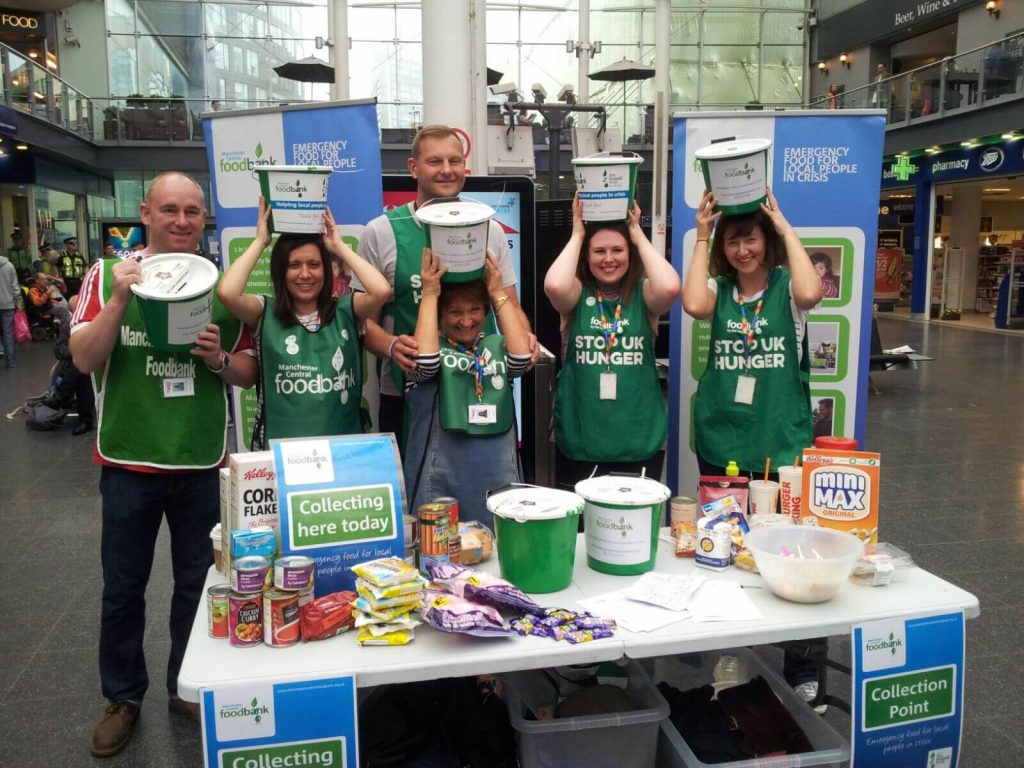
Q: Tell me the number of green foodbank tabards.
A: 6